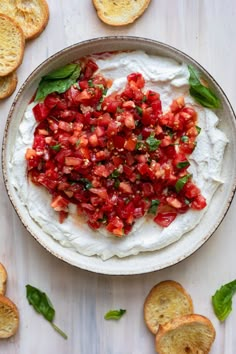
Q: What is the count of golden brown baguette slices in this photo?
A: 8